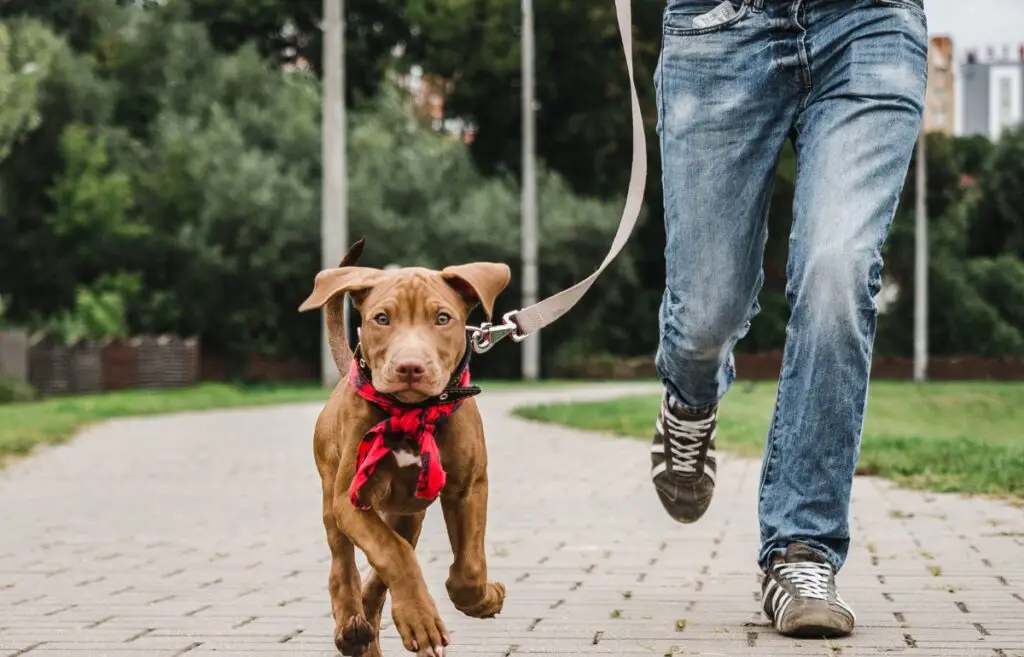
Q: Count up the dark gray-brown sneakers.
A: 2